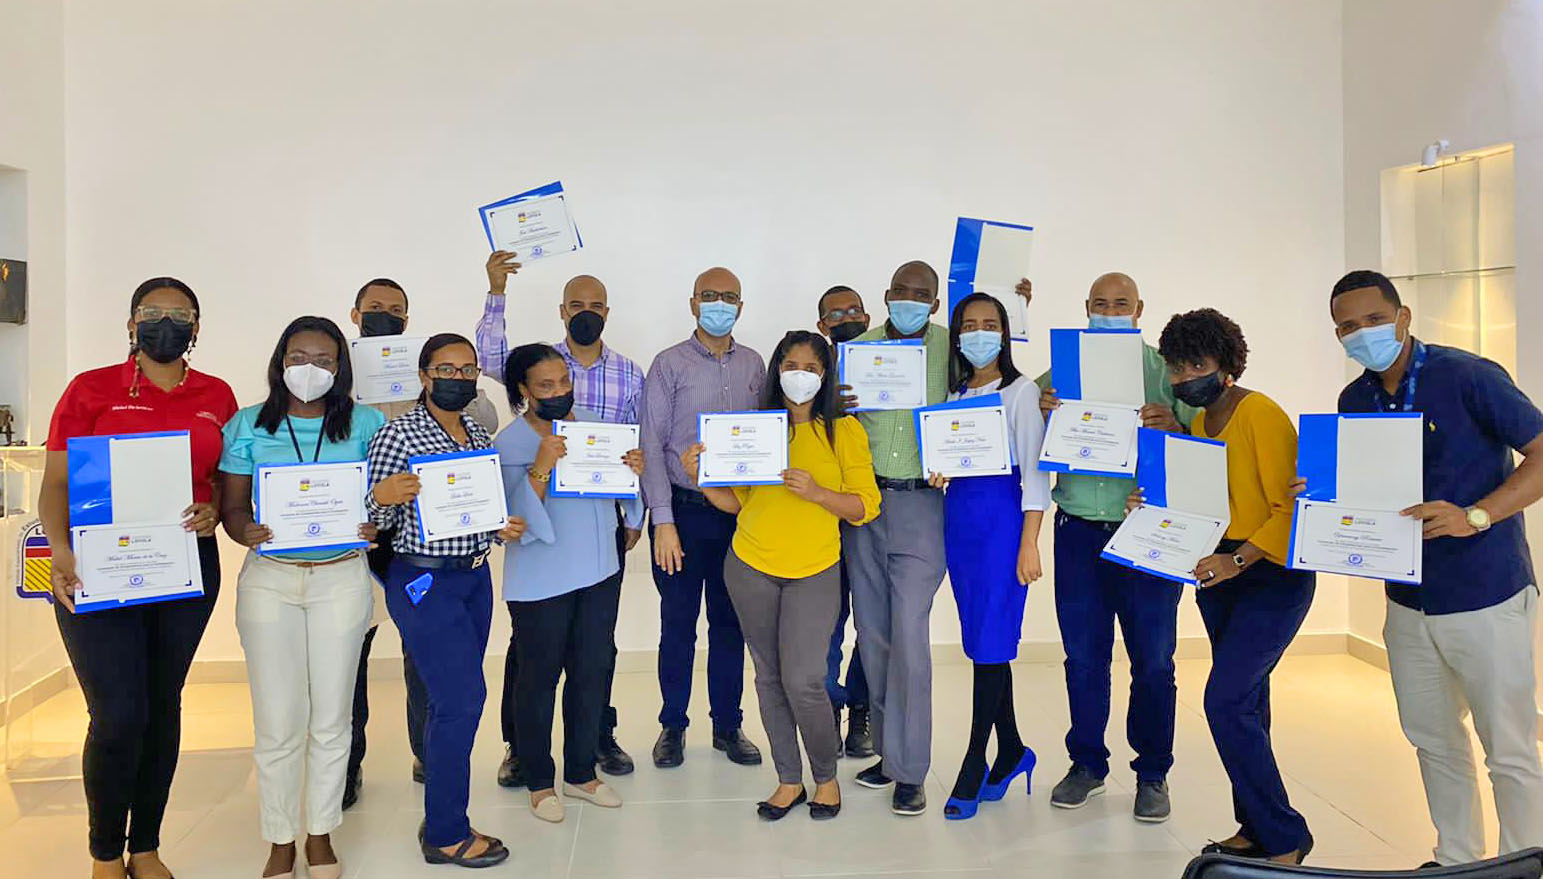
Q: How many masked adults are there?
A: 14